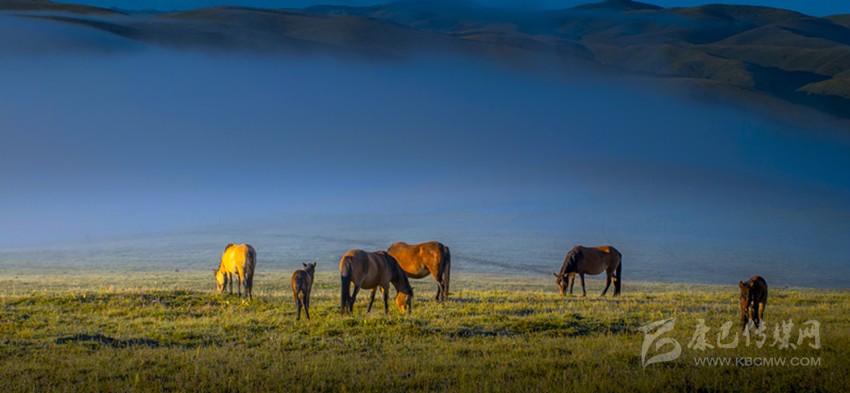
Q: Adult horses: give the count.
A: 4